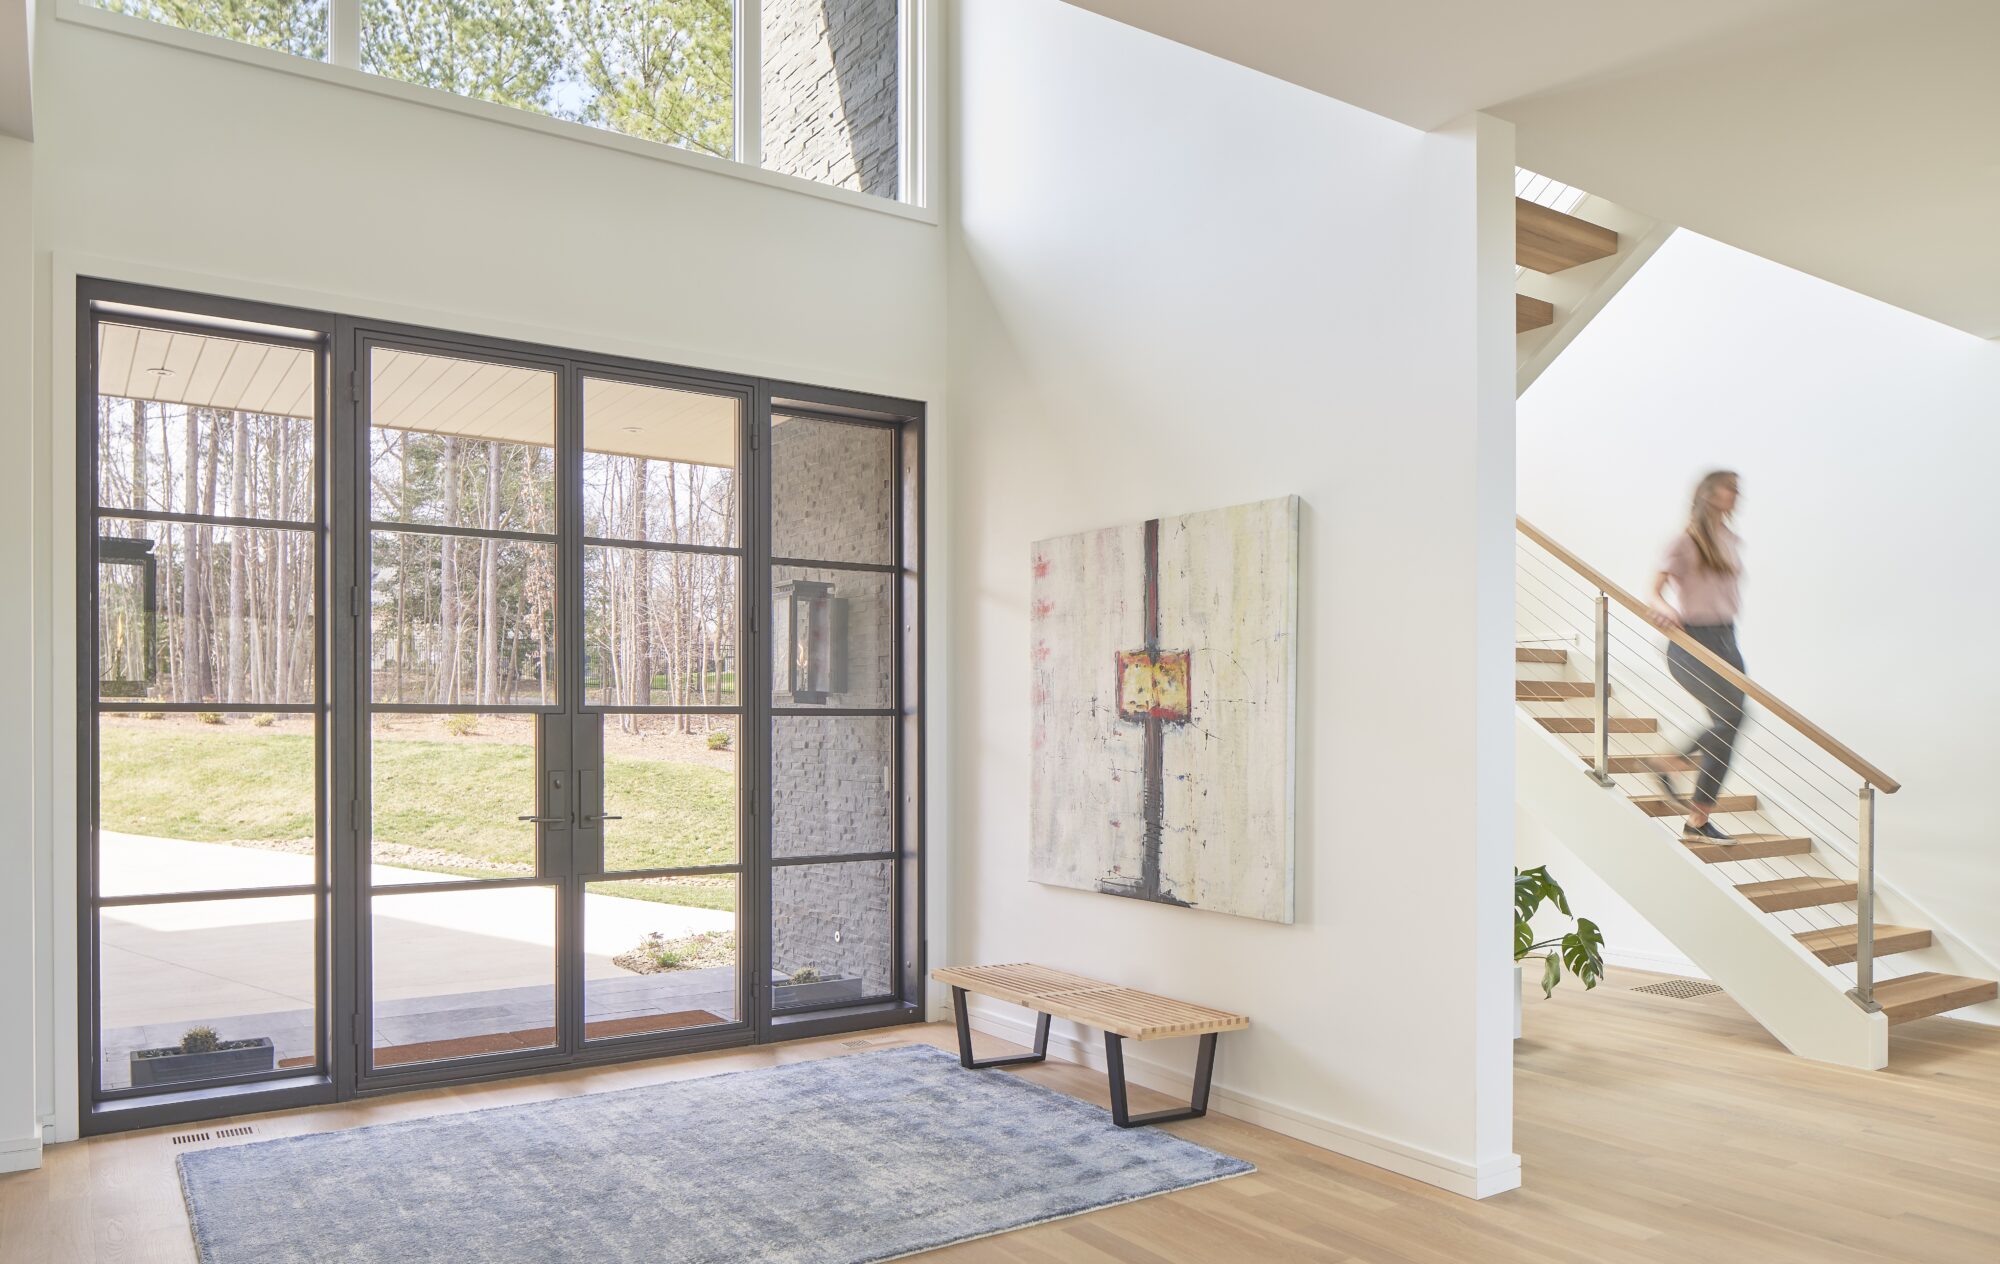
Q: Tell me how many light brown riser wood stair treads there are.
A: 11